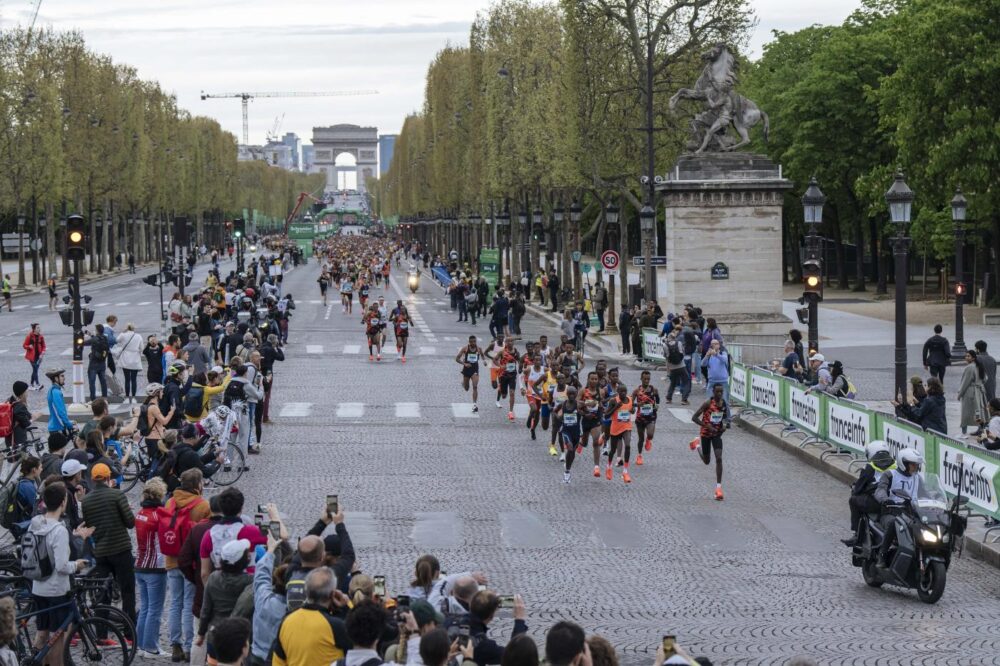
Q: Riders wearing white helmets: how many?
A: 2